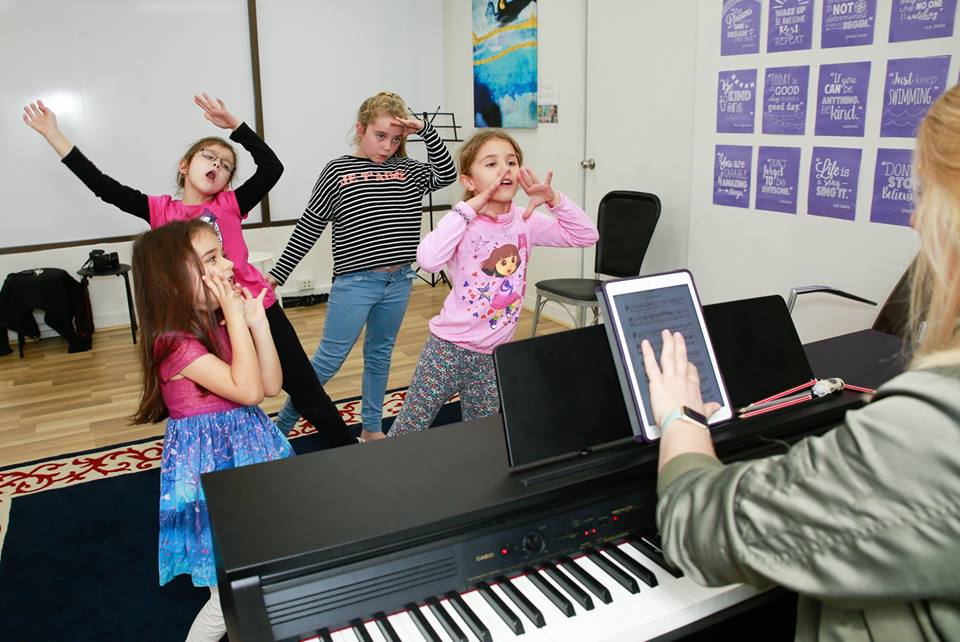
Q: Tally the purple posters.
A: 12